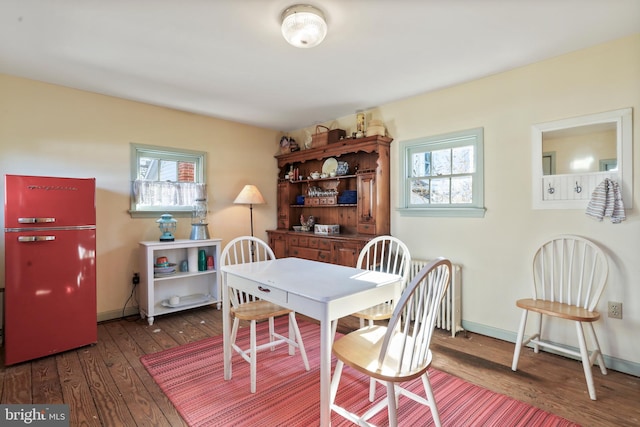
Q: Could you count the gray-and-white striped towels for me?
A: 1